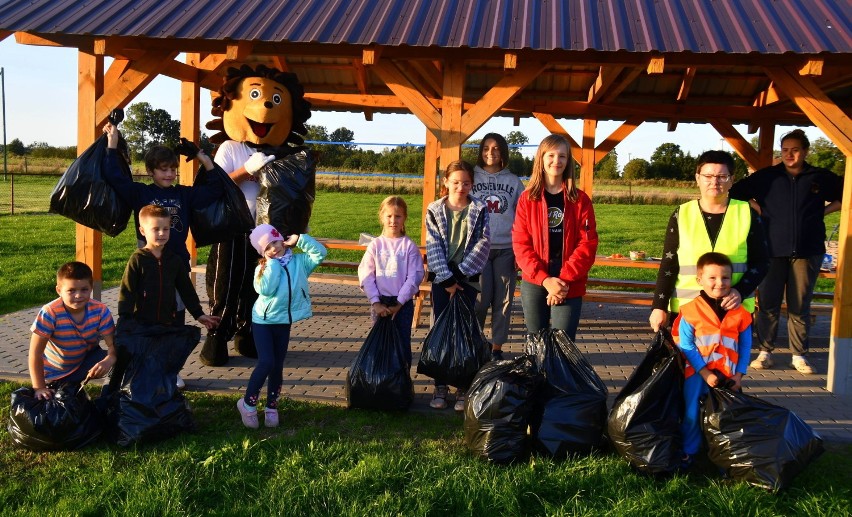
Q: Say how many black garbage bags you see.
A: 11